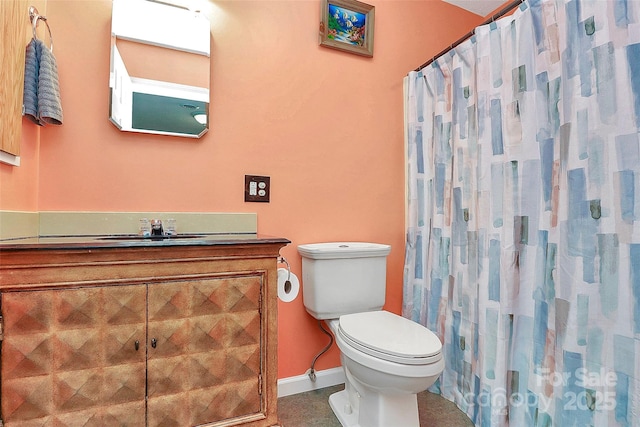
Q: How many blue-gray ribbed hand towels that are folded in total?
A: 1